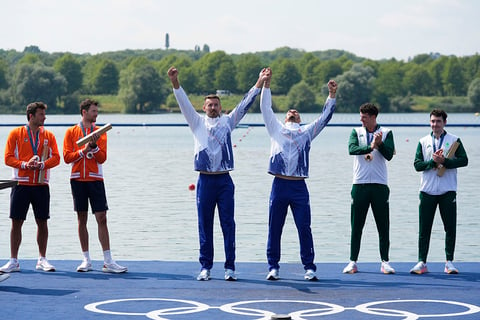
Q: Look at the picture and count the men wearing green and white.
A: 2